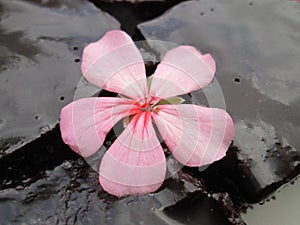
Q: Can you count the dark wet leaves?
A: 0